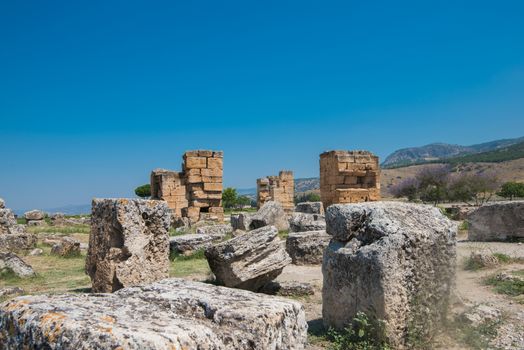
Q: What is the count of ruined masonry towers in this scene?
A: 3